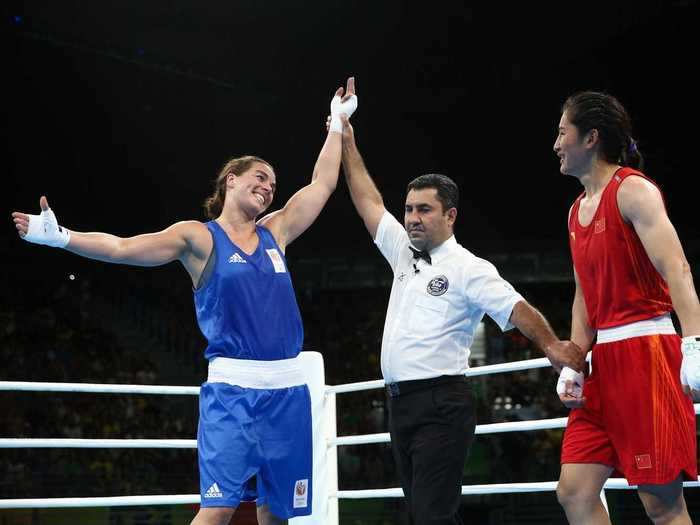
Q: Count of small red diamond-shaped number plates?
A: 0